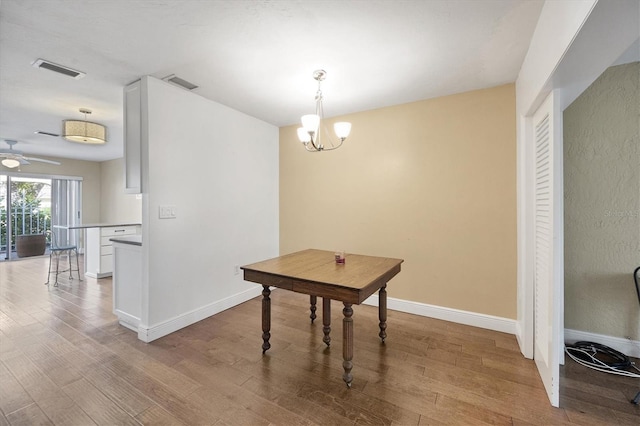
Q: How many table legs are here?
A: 5